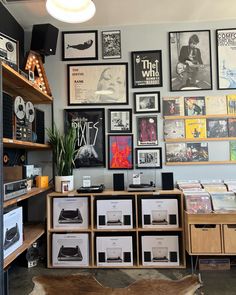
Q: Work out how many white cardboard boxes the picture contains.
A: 7